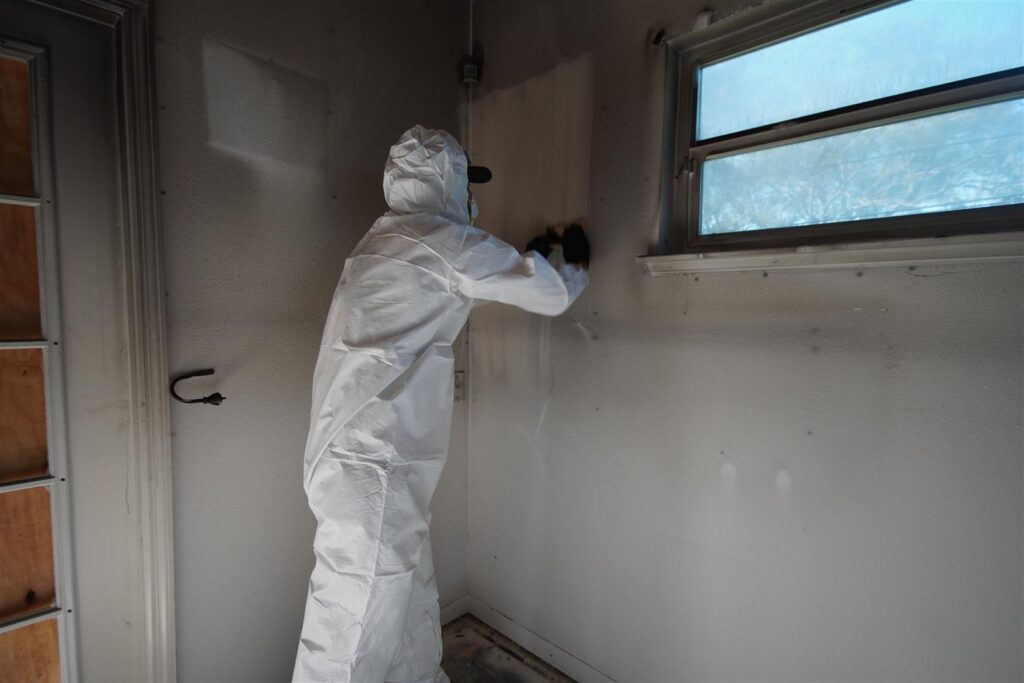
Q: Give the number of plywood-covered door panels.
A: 5